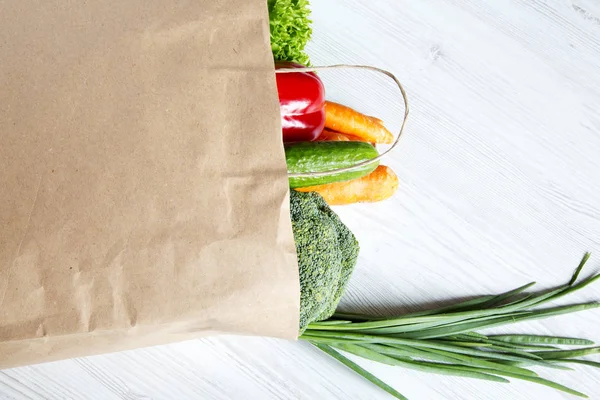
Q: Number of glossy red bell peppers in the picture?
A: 1